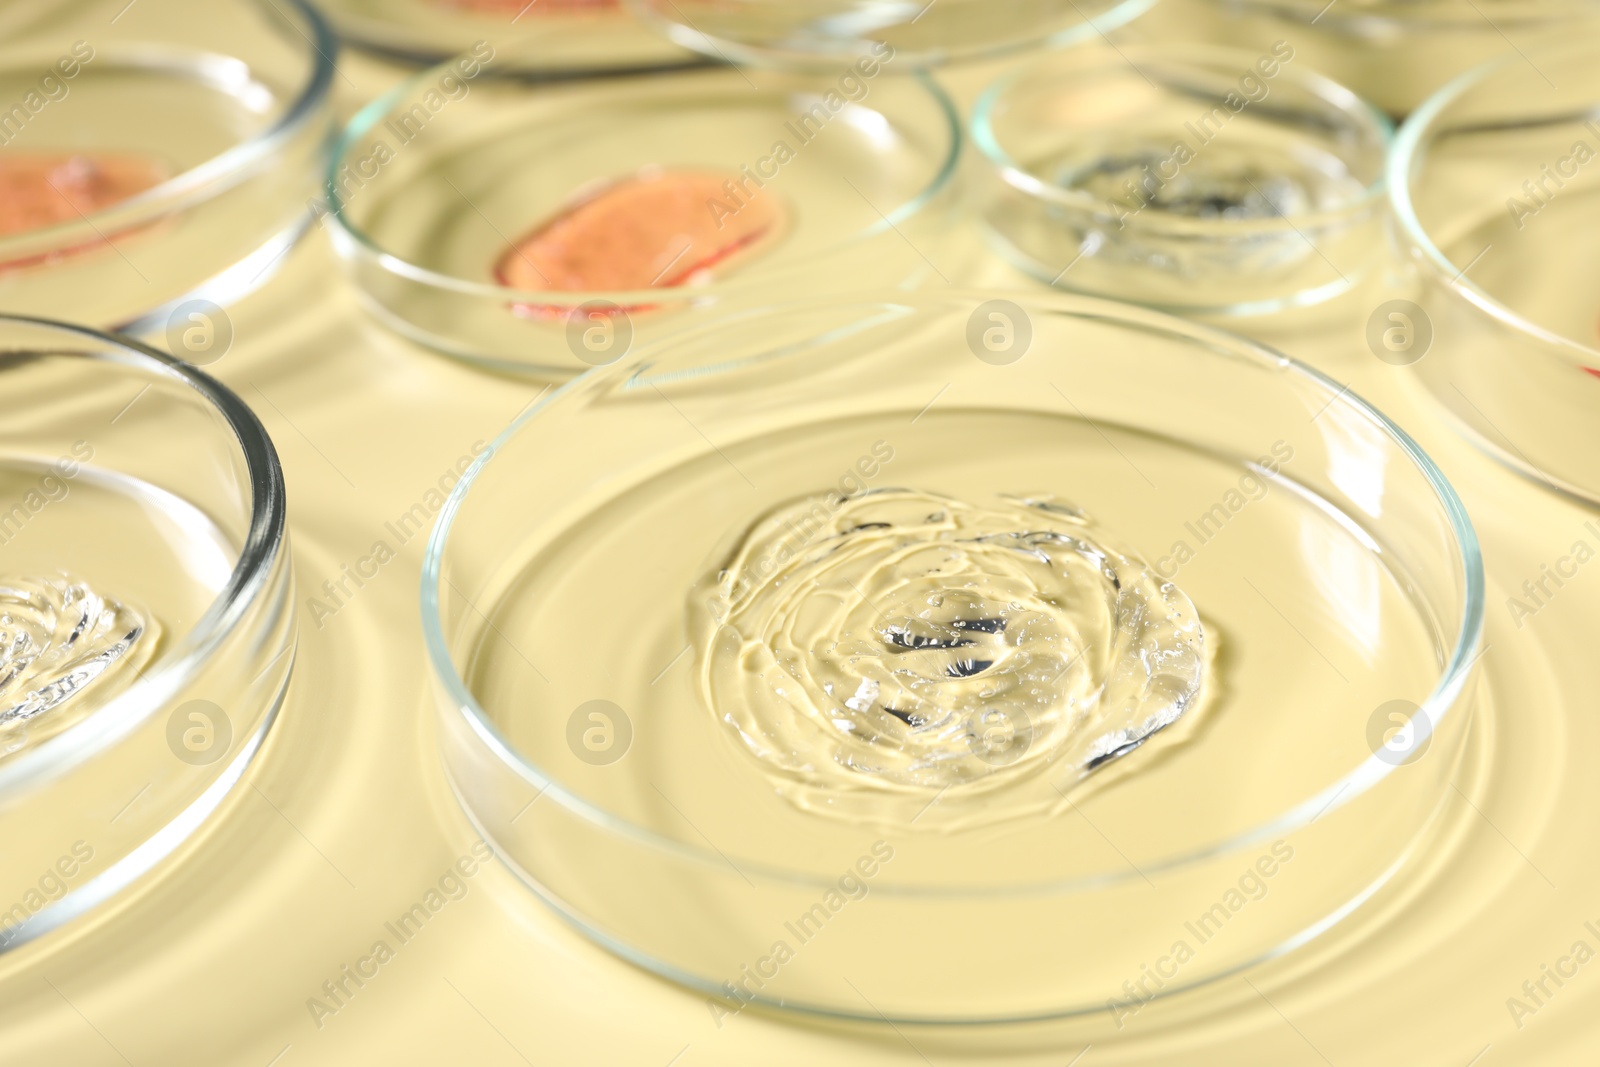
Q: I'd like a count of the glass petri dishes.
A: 9